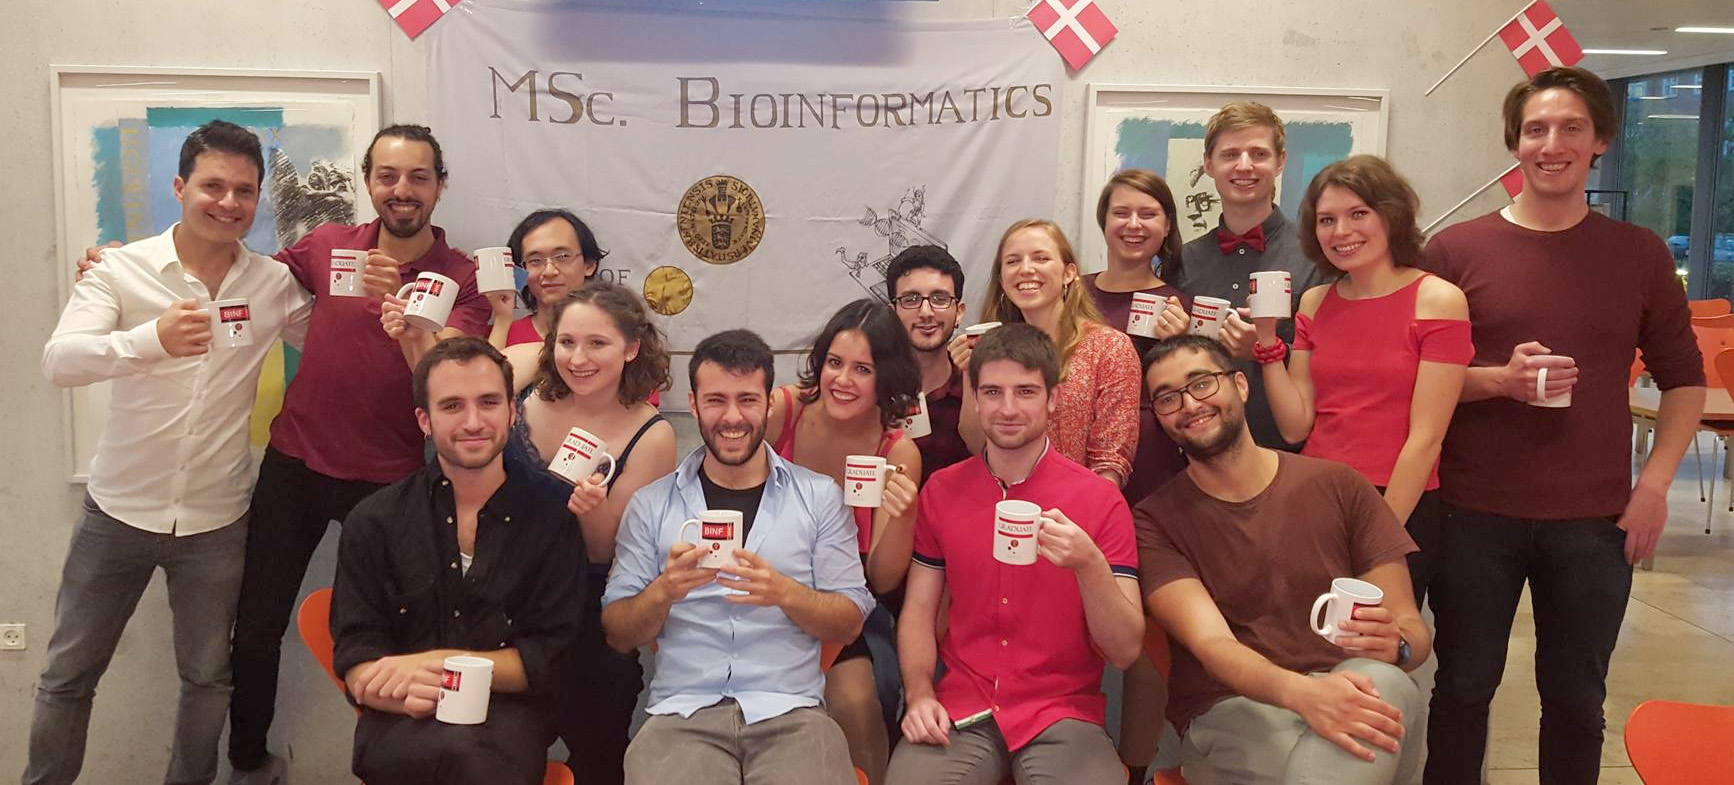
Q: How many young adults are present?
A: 15